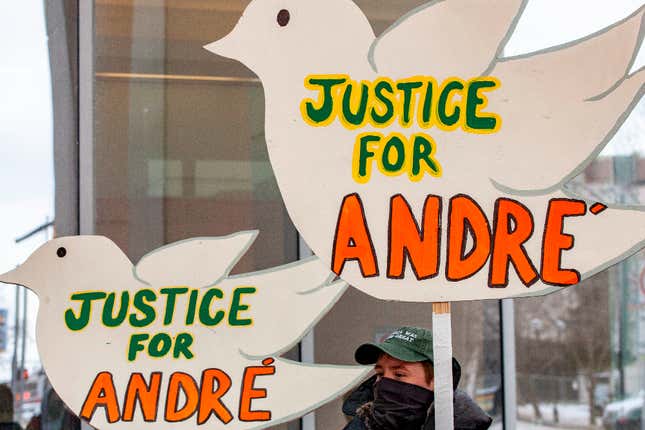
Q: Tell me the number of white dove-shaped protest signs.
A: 2